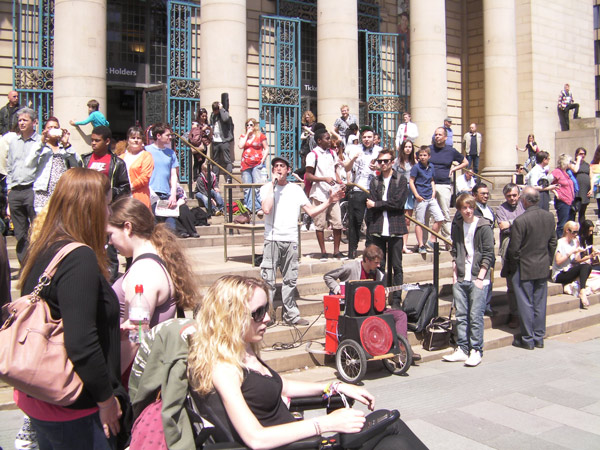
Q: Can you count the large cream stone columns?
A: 5